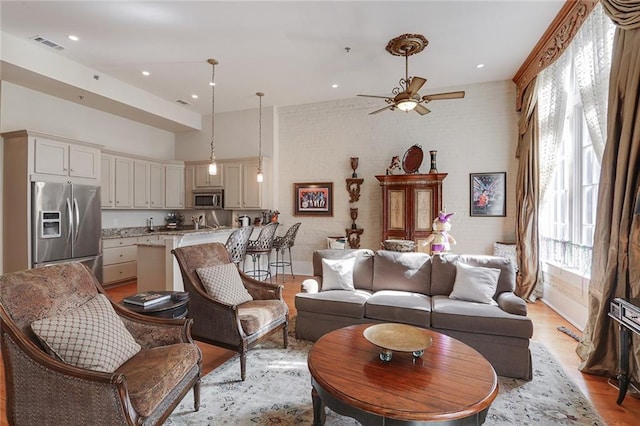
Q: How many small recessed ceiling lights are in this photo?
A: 6